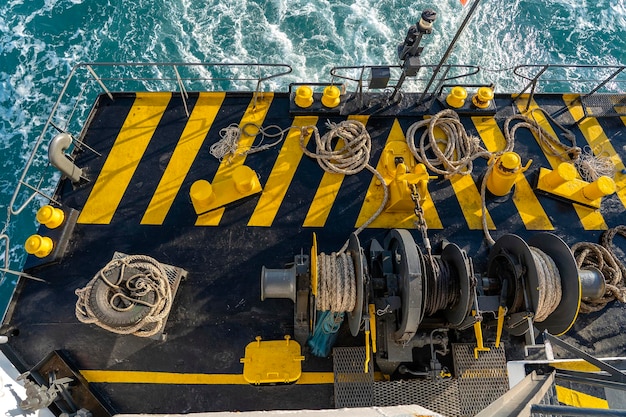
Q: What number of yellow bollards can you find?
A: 11